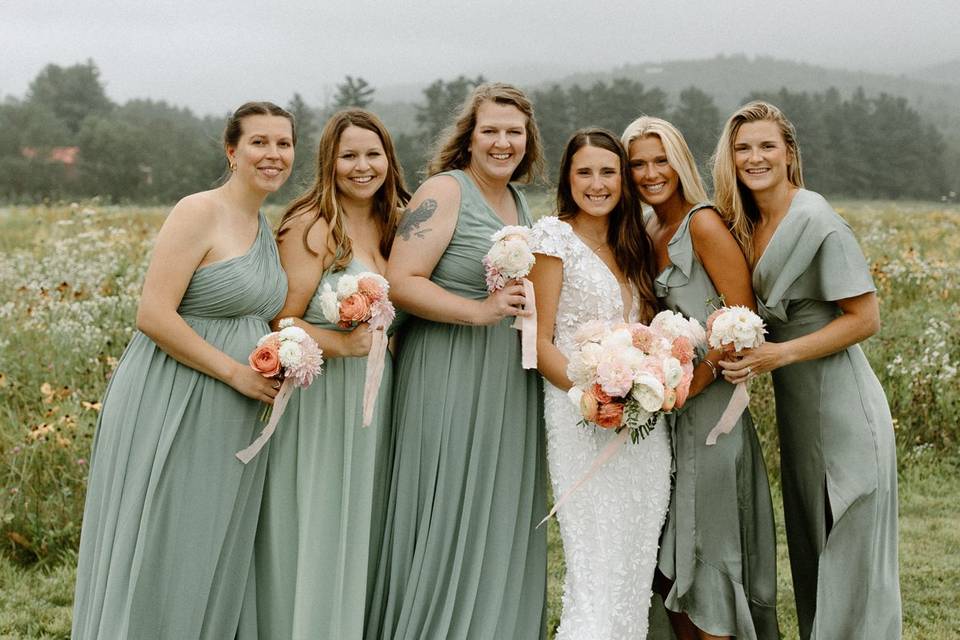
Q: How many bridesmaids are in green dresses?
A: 5